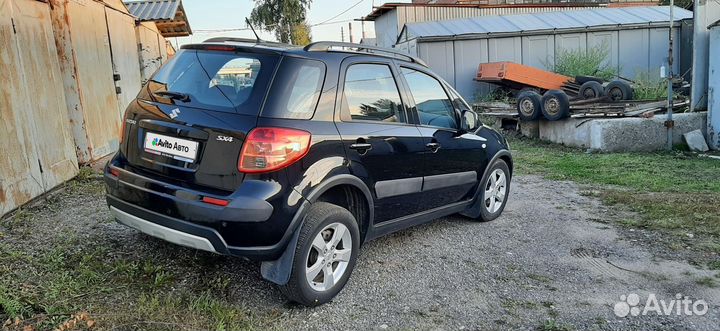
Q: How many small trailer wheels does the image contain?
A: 4